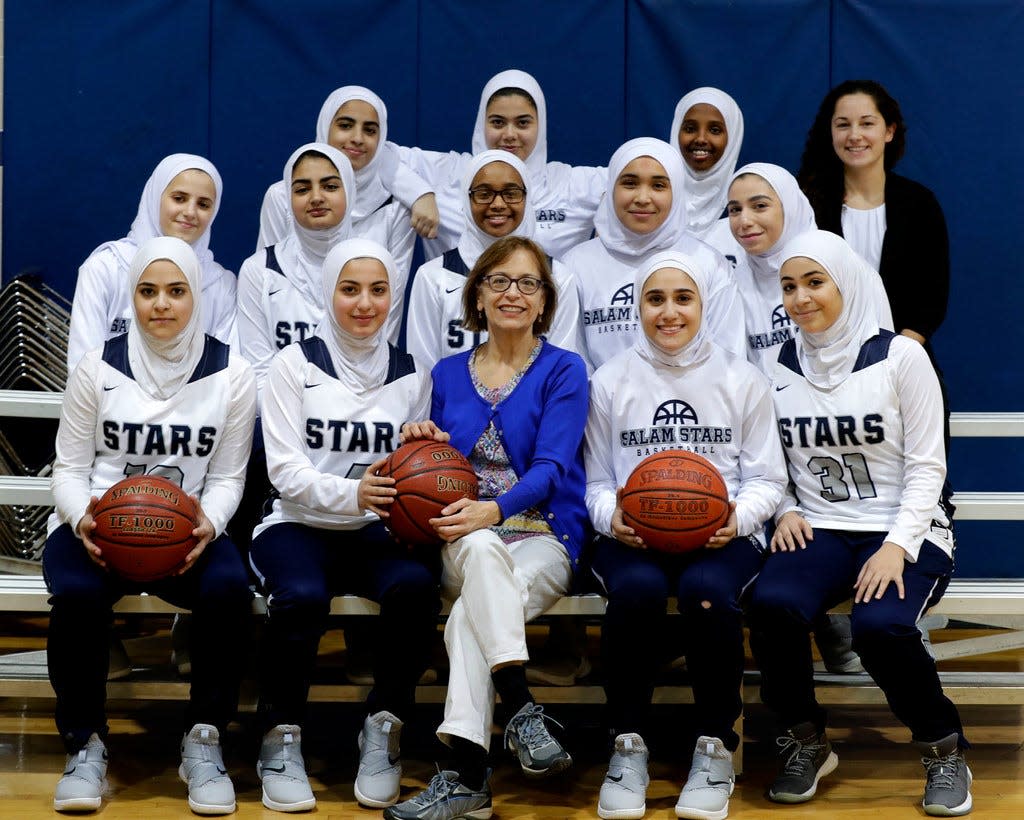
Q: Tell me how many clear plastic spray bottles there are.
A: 0